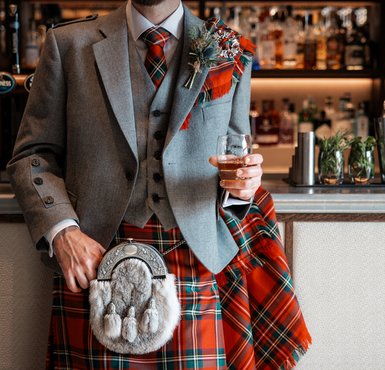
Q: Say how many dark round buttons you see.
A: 9